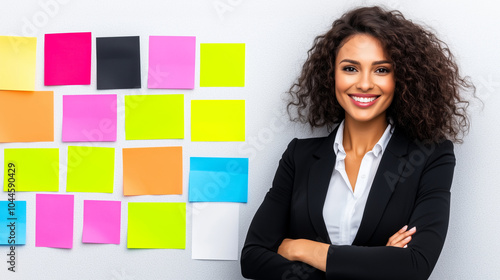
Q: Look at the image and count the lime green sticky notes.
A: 6